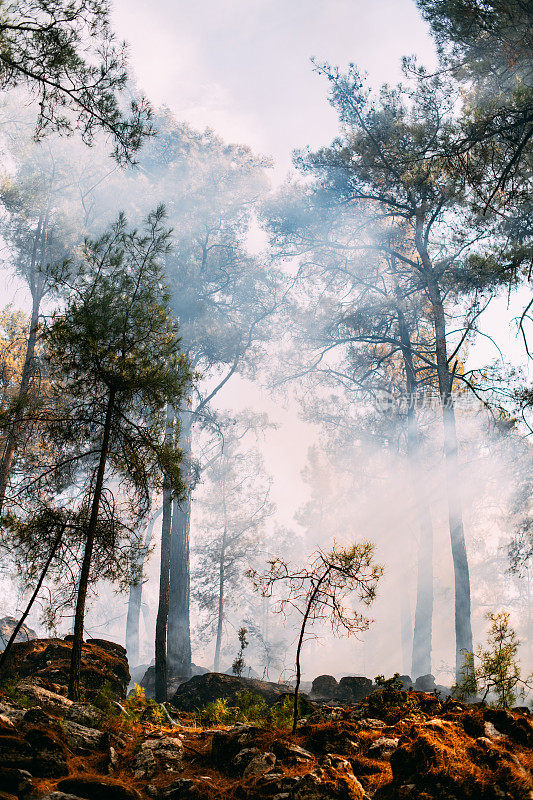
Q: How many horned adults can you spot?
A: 0